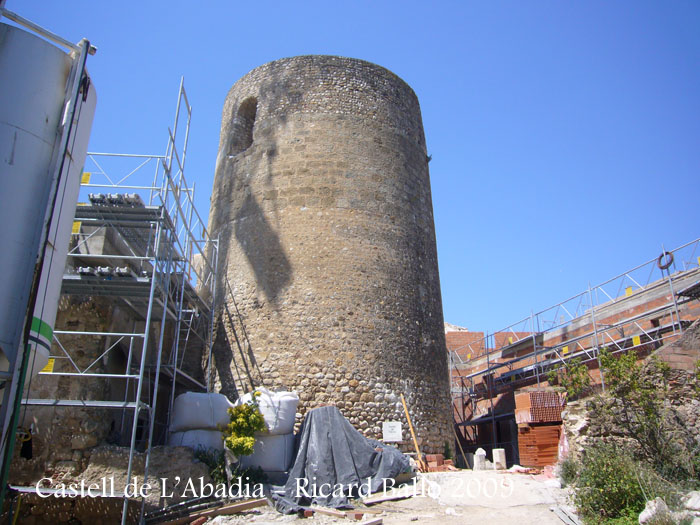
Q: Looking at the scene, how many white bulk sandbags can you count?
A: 4